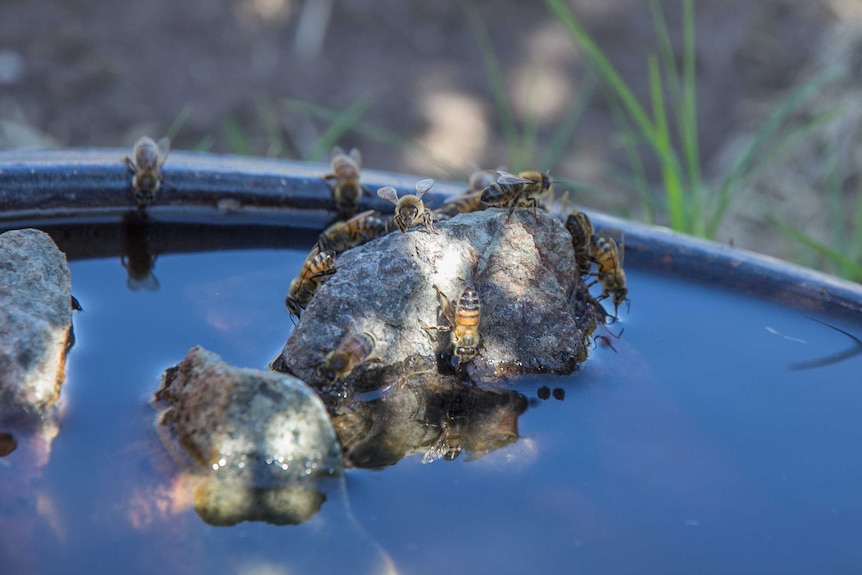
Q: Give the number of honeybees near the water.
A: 12